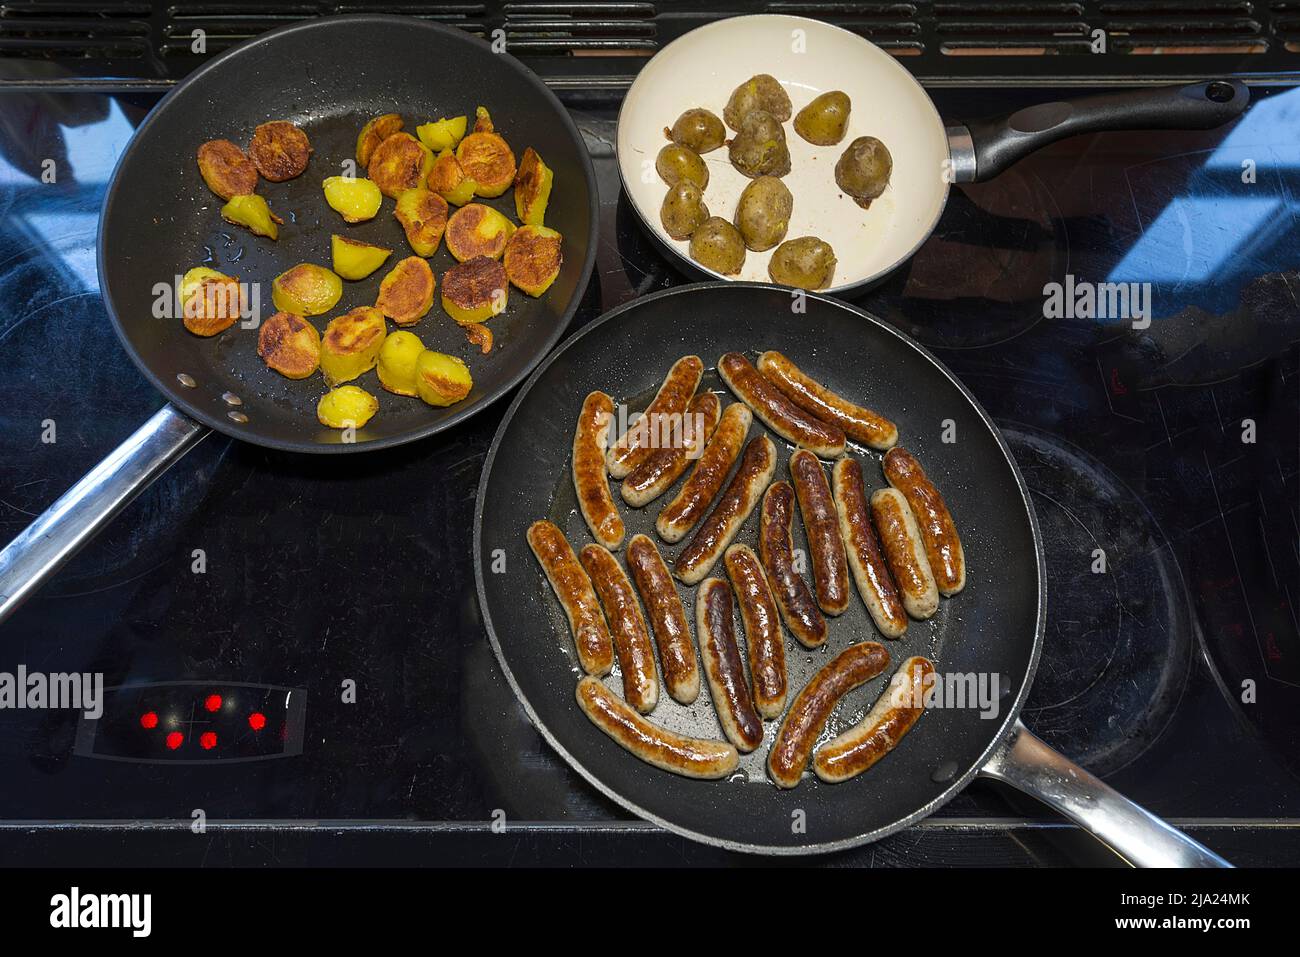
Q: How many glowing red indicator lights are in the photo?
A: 5